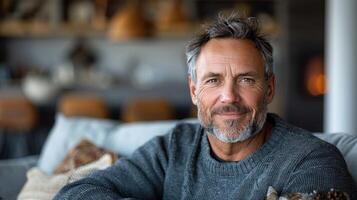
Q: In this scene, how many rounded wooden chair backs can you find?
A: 3